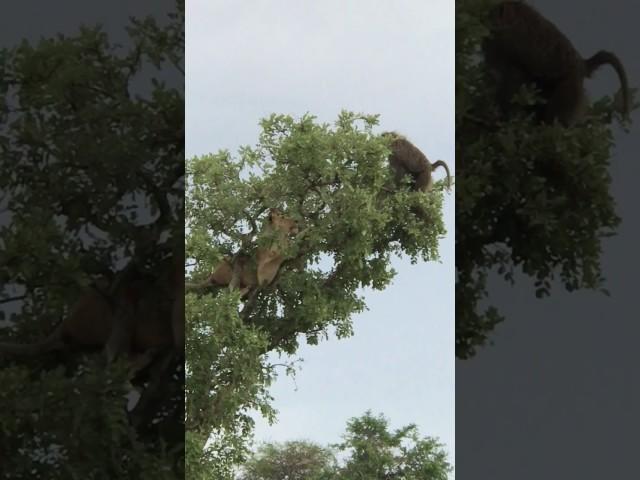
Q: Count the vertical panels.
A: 3